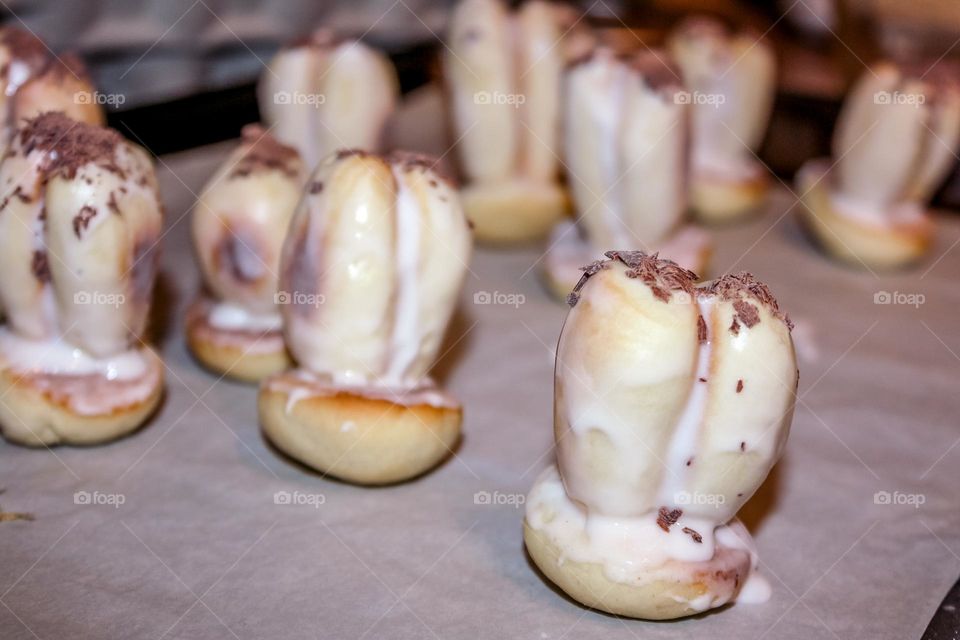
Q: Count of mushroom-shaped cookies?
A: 10